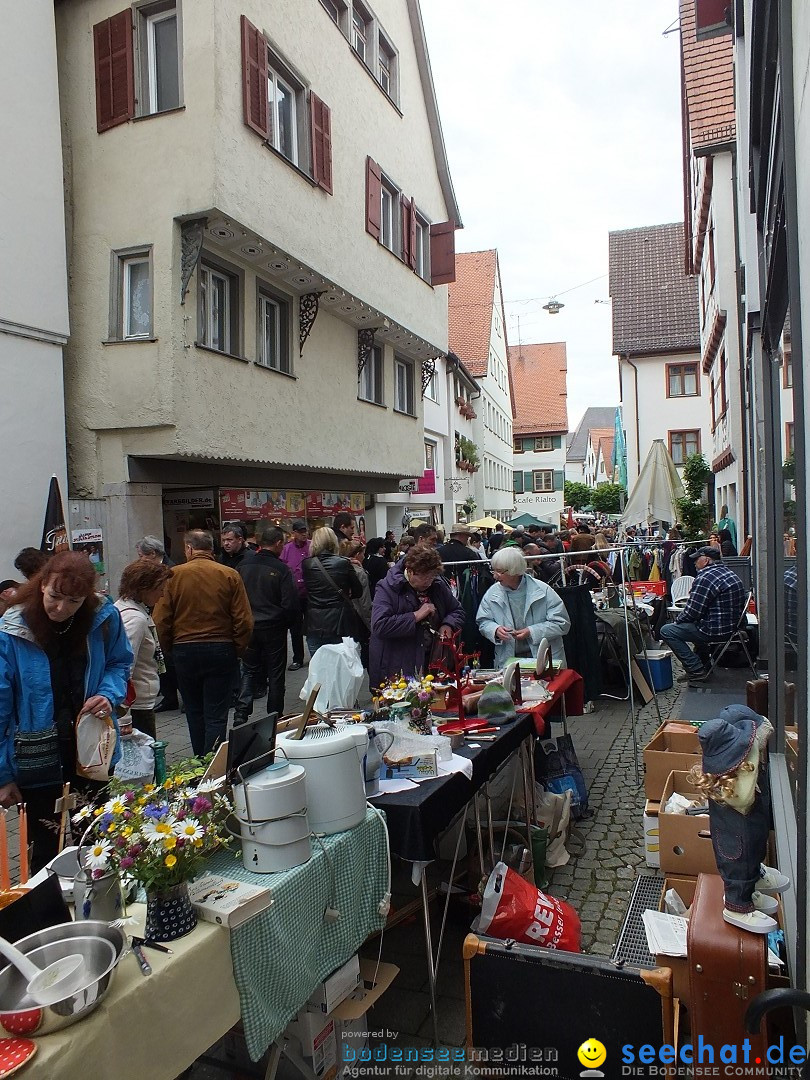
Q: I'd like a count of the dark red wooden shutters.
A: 7